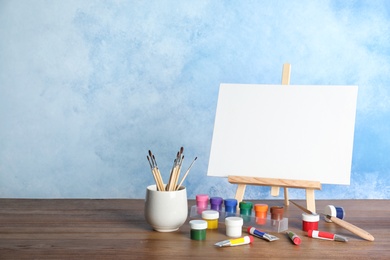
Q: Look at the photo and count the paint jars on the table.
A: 11